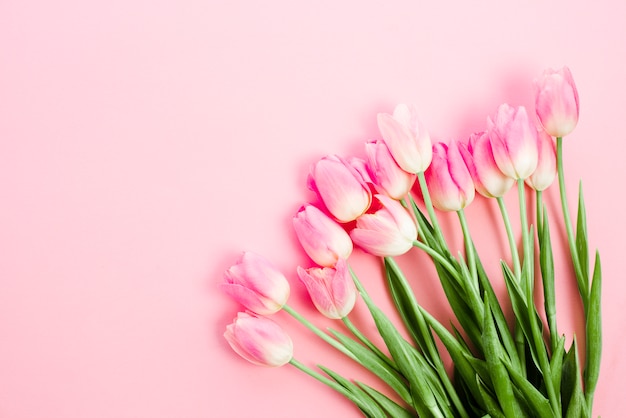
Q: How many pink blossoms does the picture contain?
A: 13